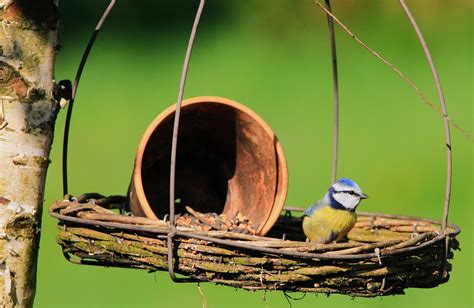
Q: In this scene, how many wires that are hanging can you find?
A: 4